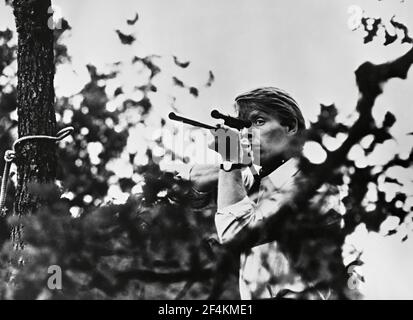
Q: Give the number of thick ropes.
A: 1